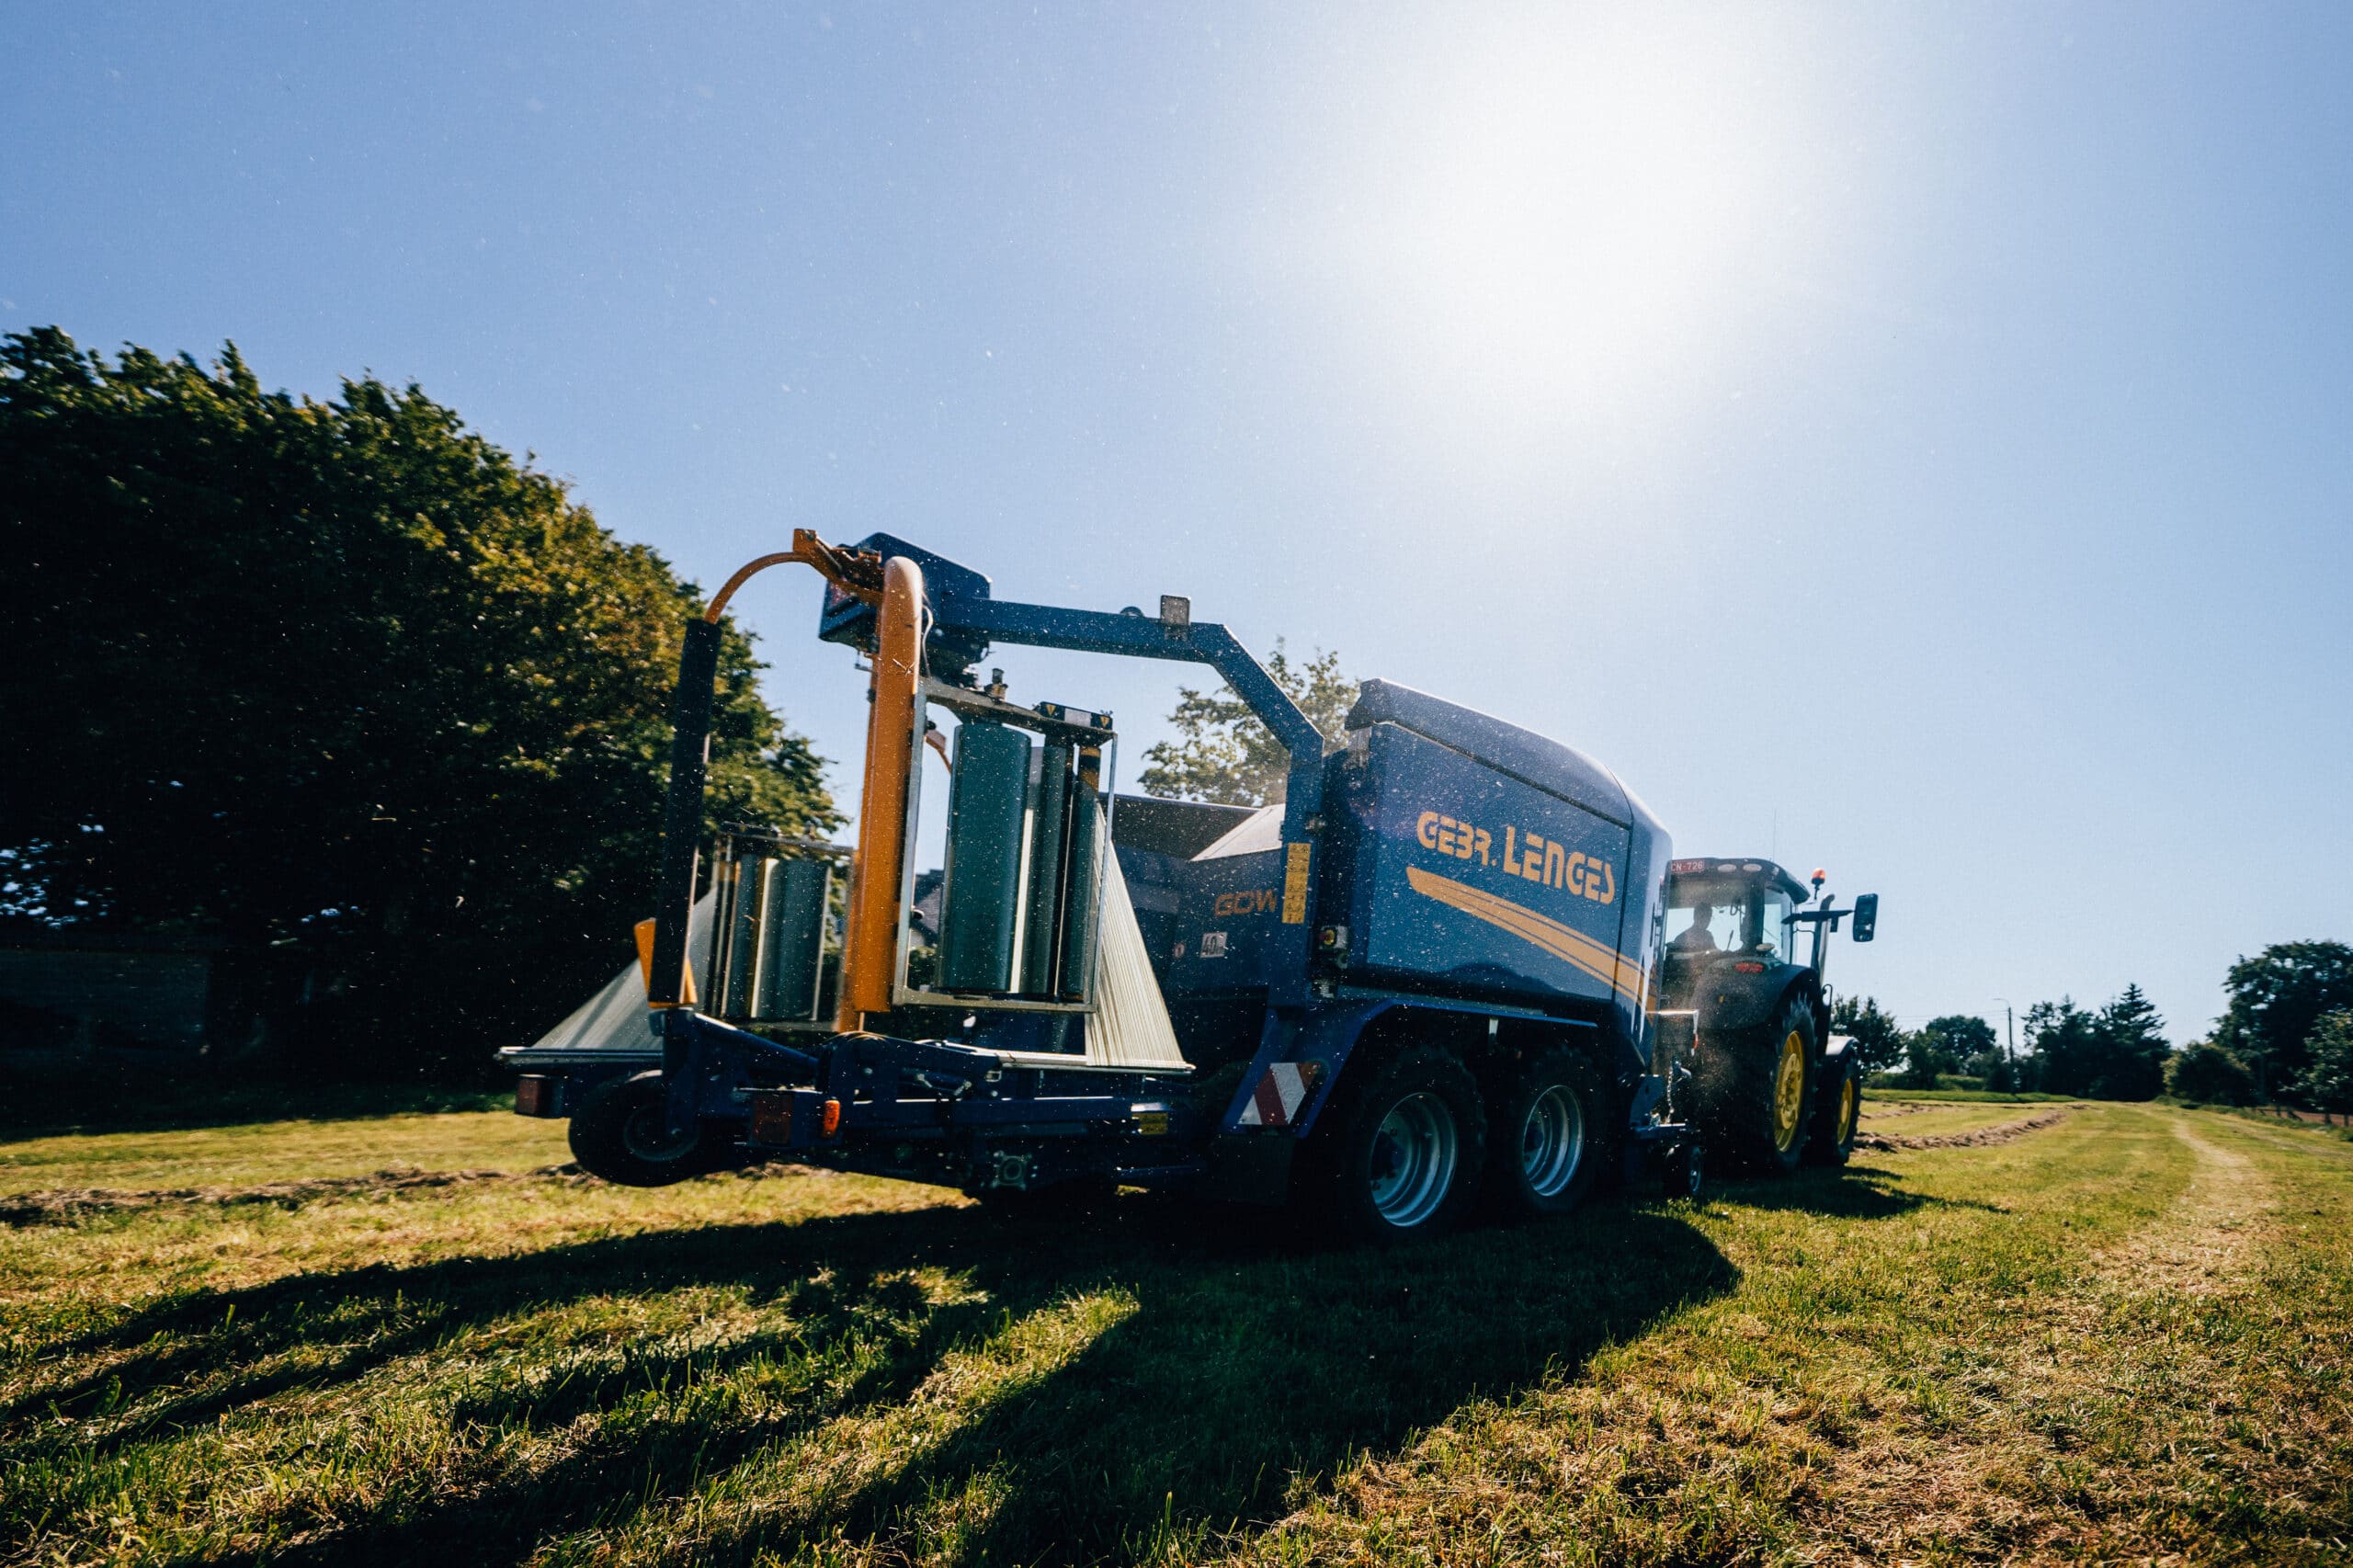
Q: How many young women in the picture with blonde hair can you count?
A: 0